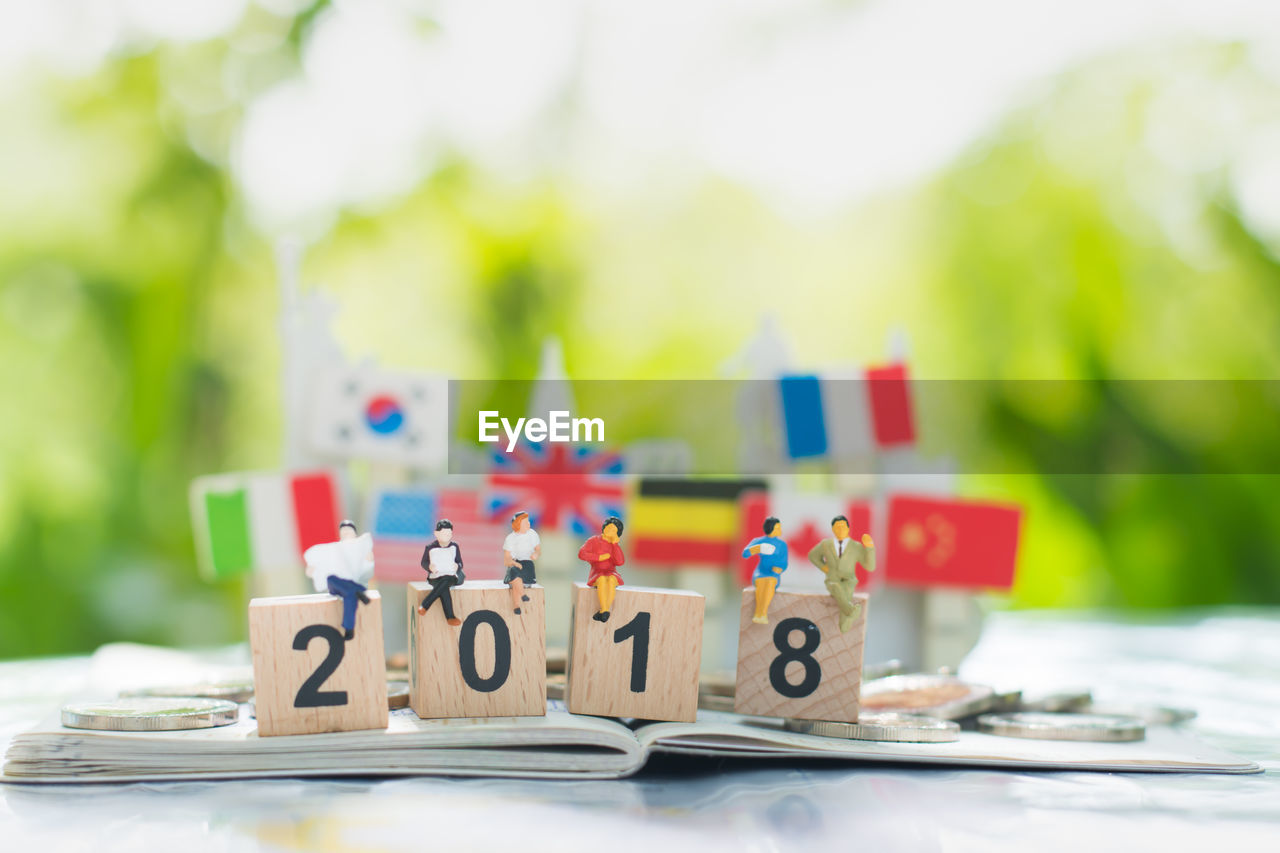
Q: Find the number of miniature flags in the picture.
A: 8